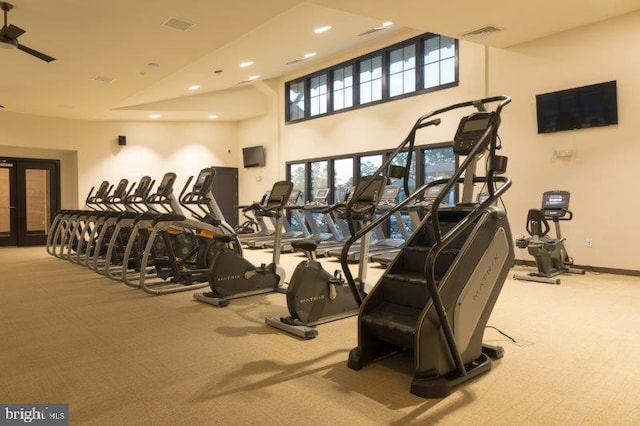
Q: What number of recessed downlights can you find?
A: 8